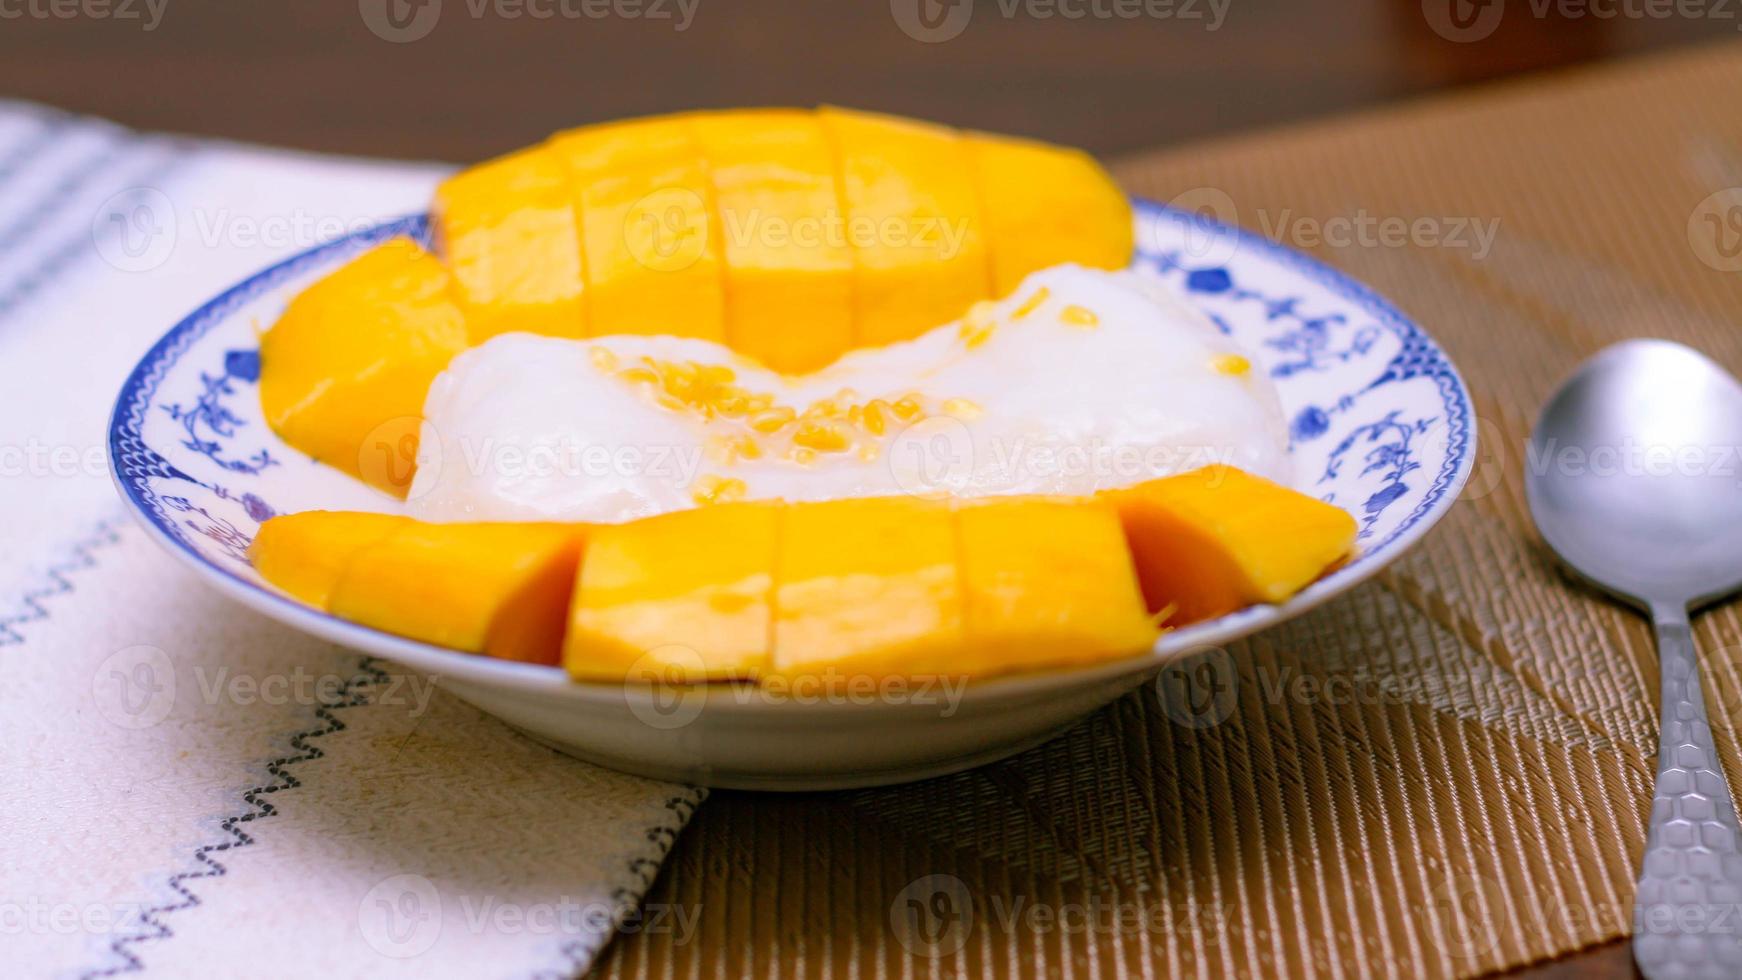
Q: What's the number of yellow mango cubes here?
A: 12